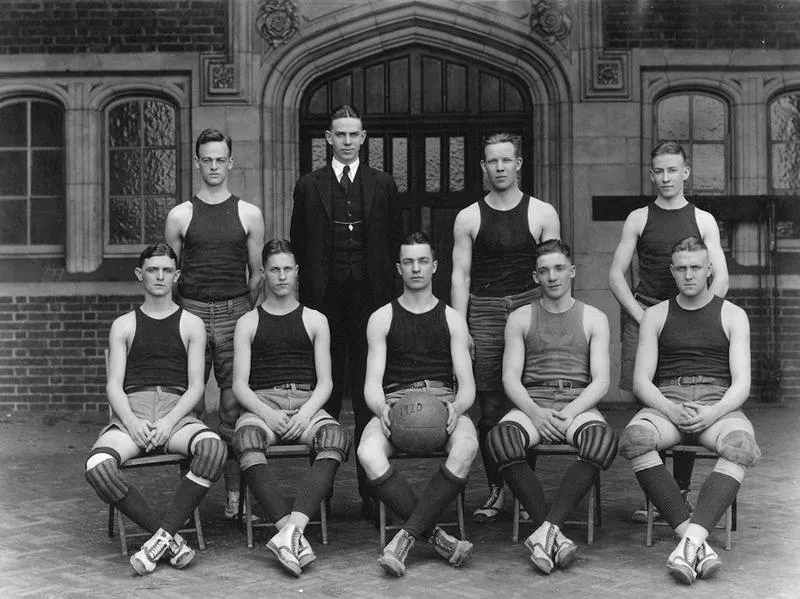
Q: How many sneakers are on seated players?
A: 10